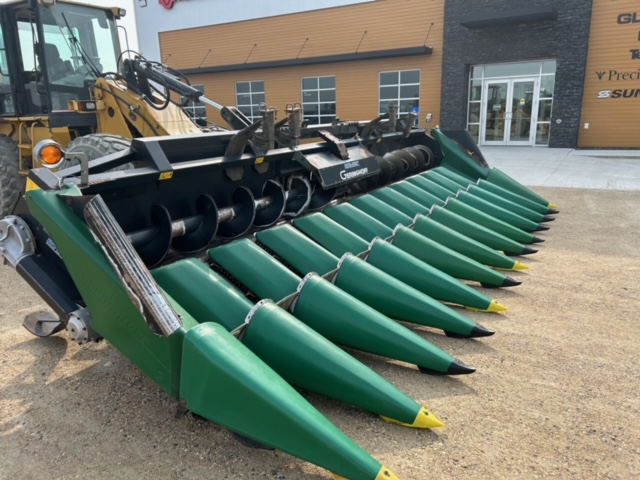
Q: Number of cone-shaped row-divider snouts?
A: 13